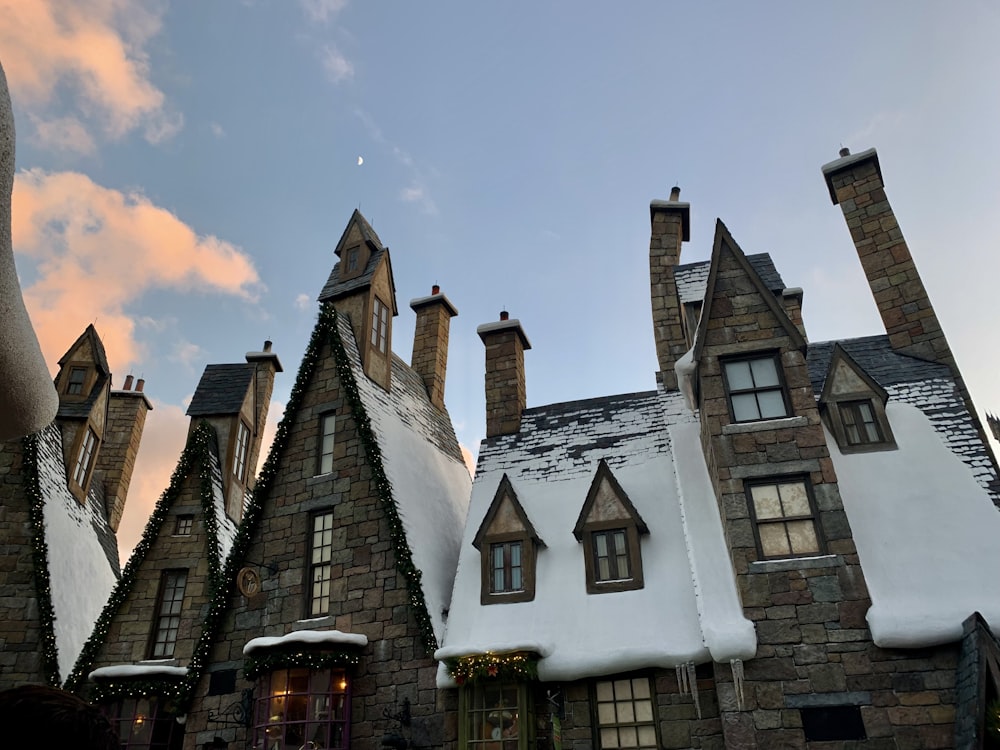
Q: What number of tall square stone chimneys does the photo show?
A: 6